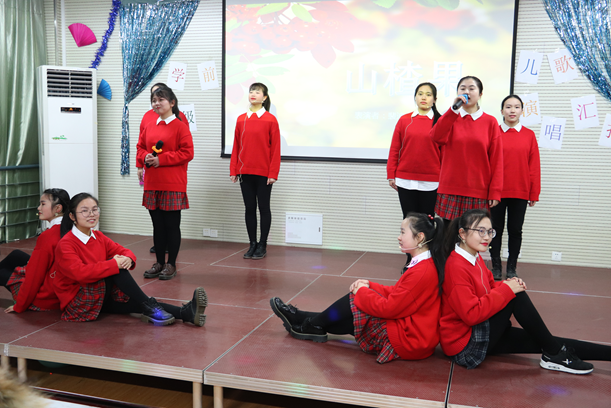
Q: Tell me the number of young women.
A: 10